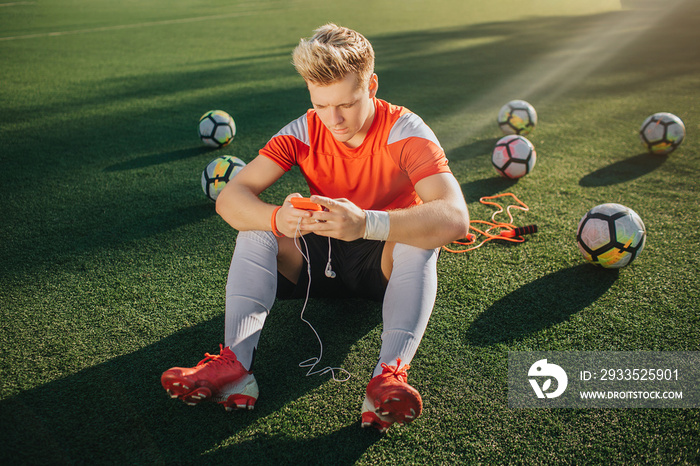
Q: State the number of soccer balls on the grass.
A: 6